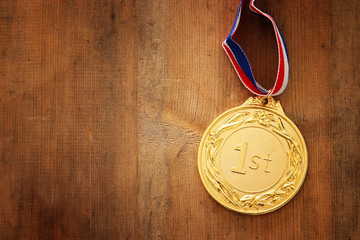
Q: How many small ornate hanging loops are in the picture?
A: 1